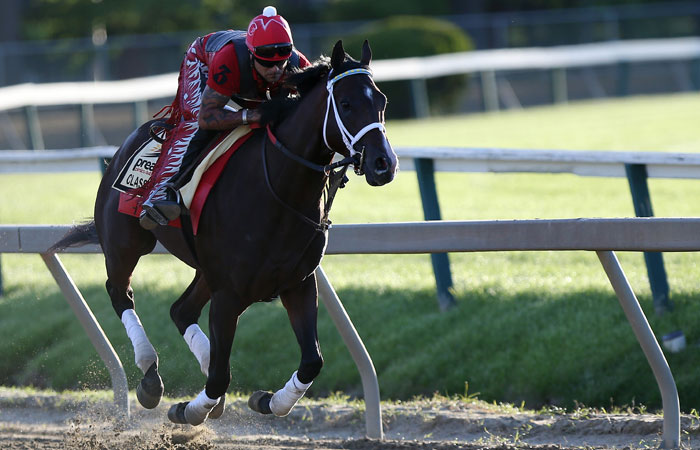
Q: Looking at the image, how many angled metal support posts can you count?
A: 3